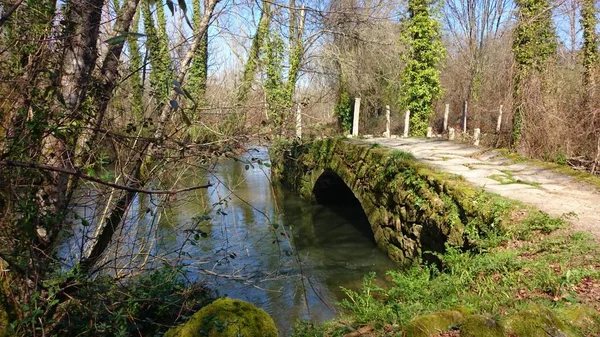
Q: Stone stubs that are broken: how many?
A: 3